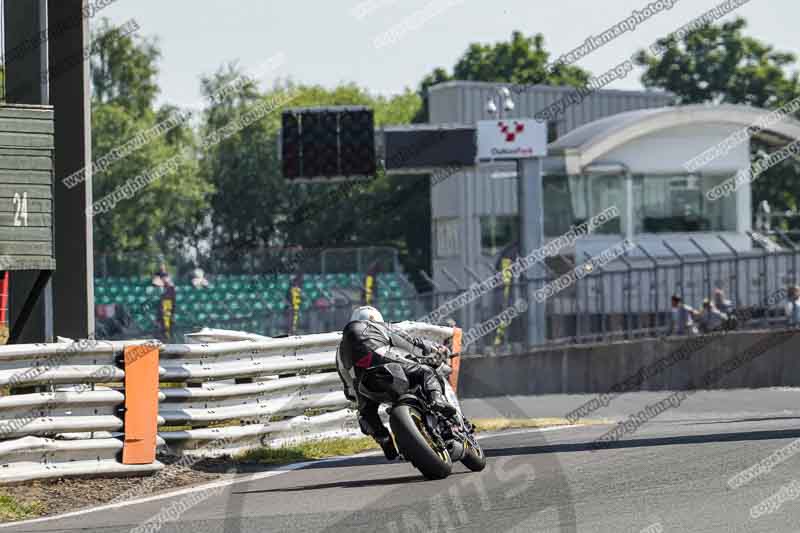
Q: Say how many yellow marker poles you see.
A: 4